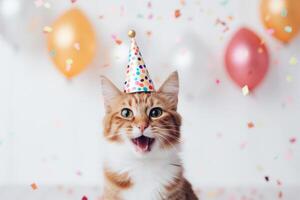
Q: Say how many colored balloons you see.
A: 3